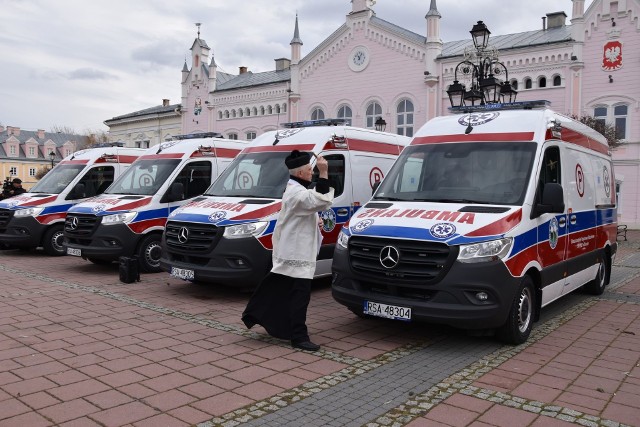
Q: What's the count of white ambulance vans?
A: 4